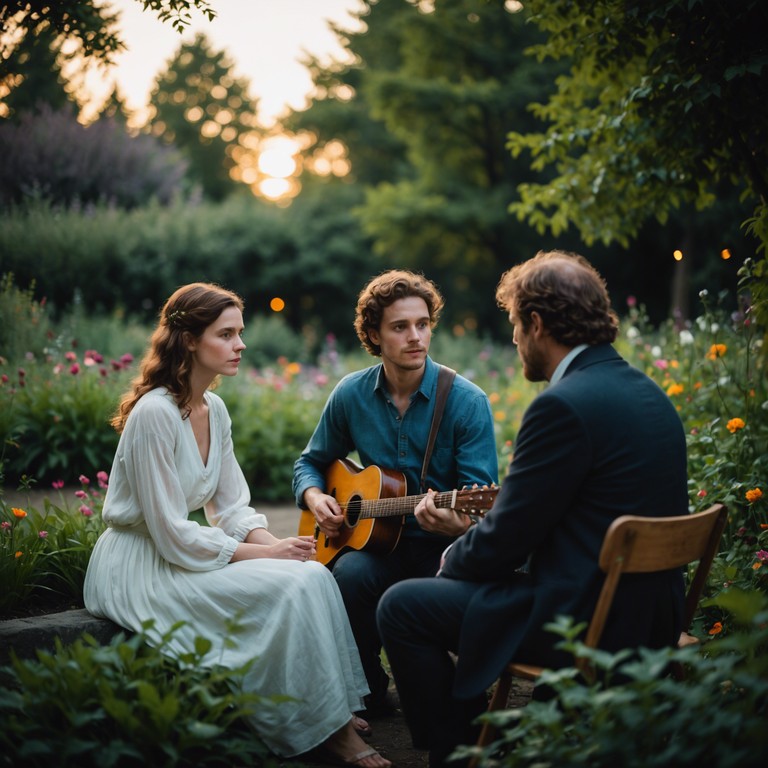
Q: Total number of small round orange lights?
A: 3